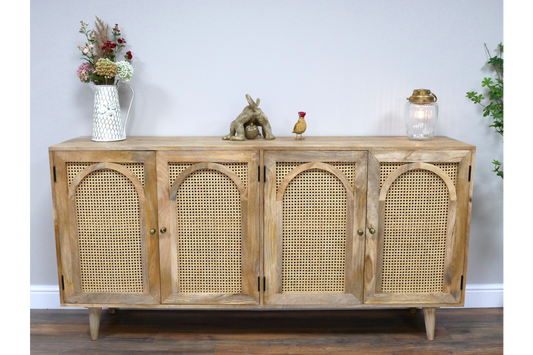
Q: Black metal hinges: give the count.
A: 8